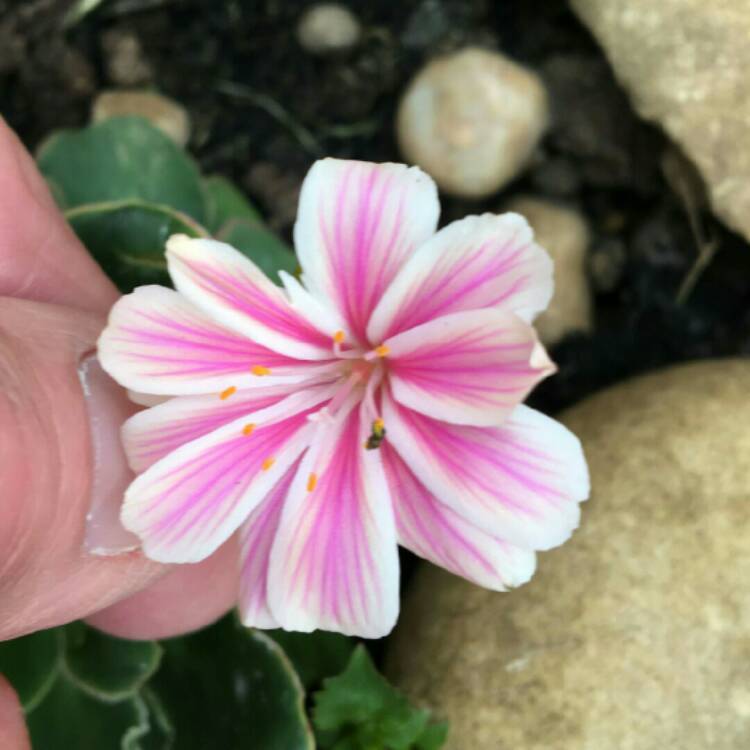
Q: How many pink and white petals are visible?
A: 11